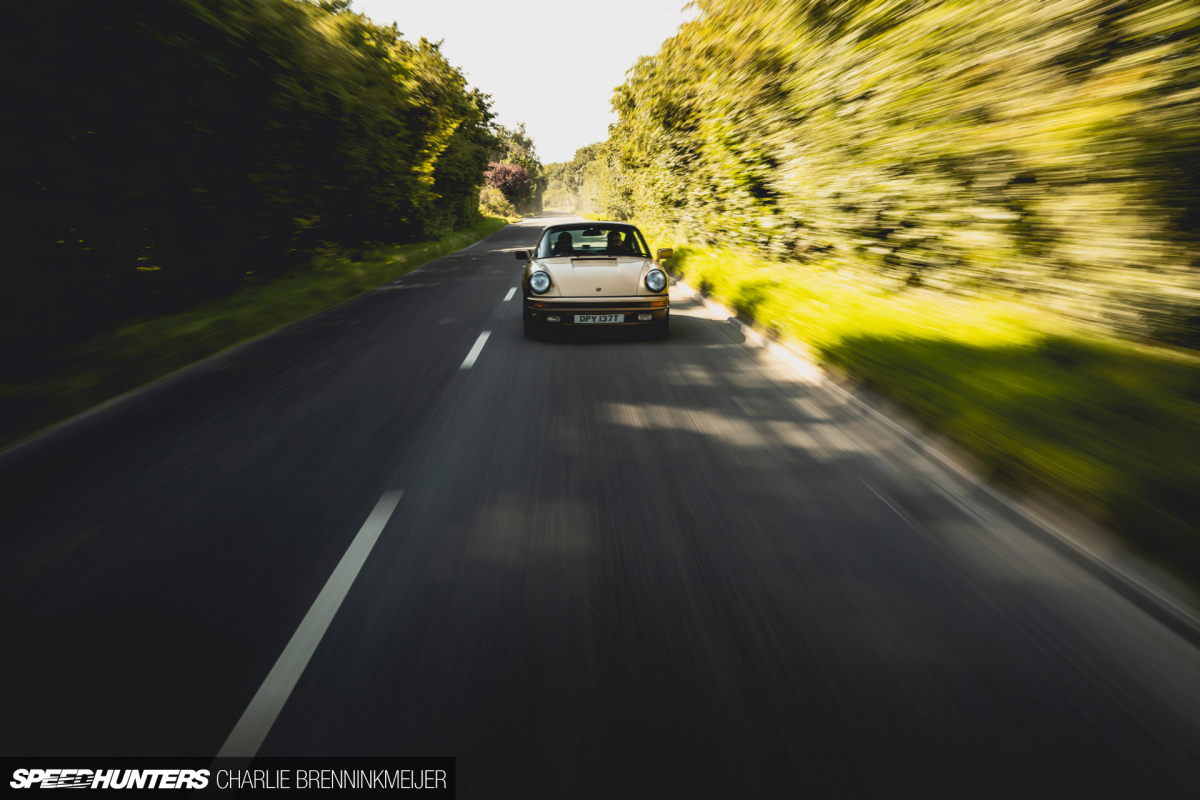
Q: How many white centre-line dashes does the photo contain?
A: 3